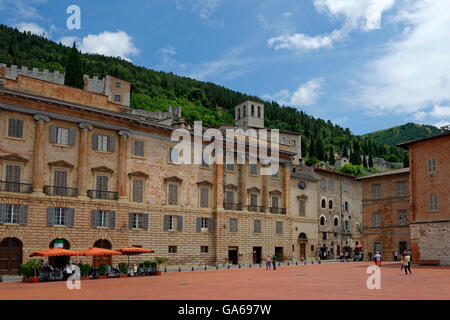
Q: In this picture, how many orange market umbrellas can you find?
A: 3